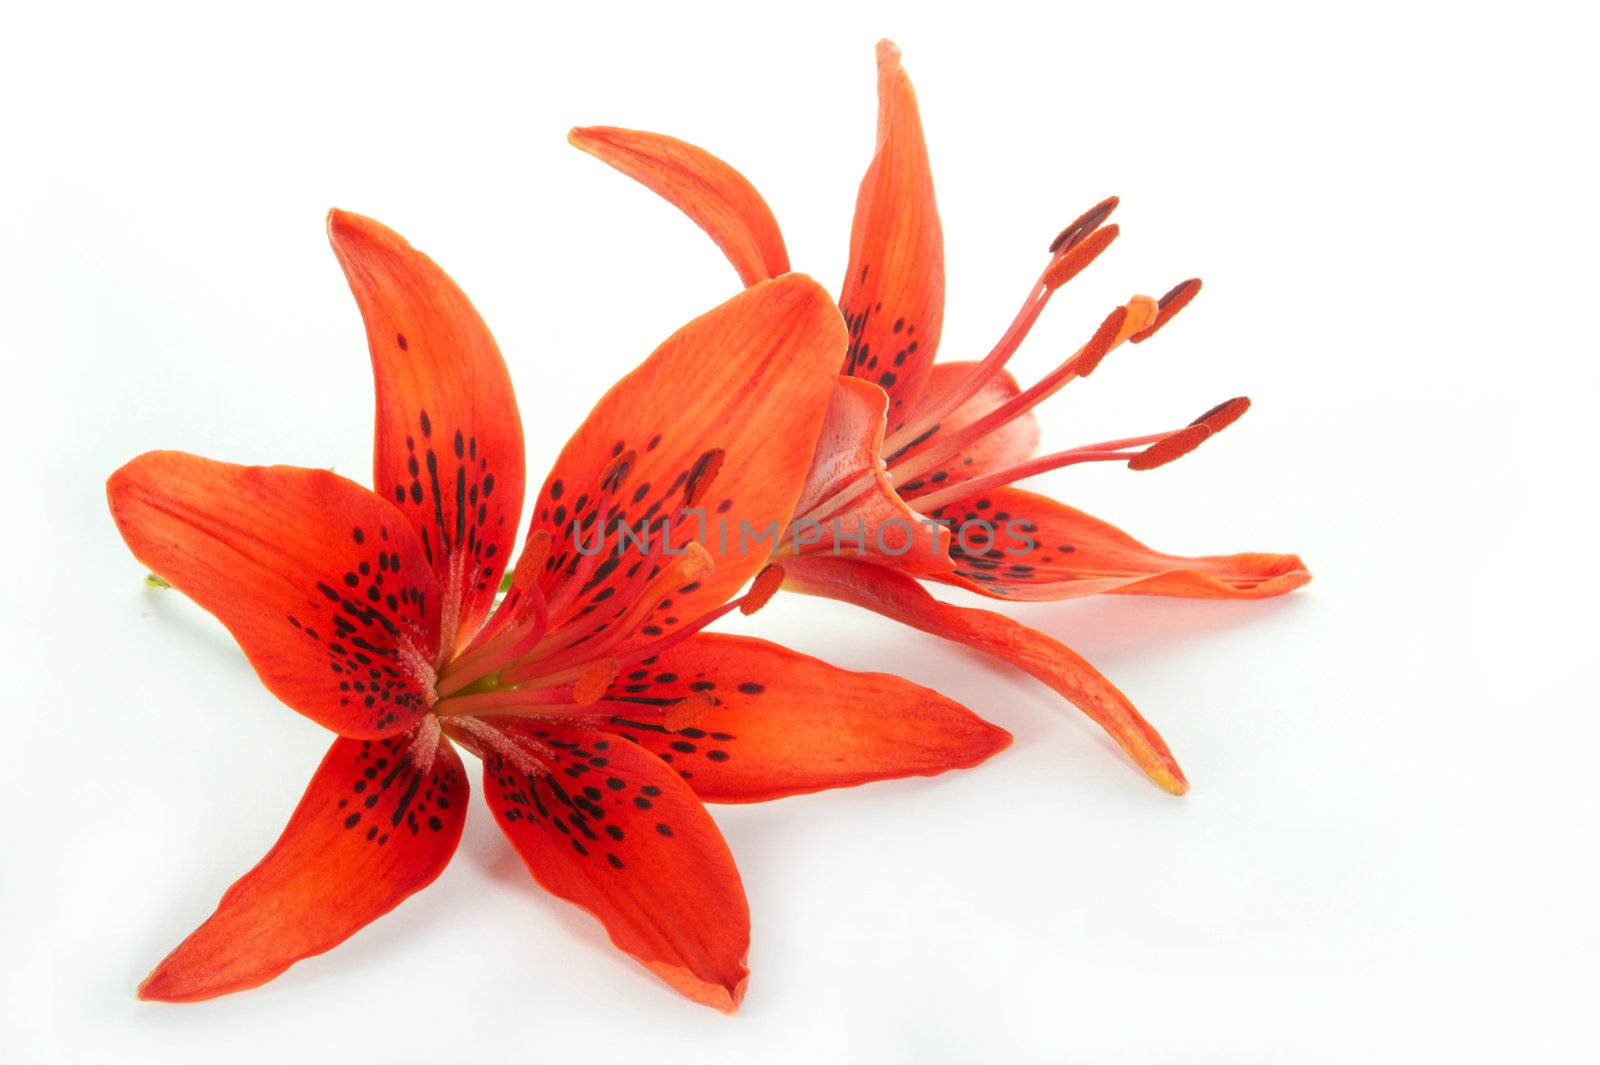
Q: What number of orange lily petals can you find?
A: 12